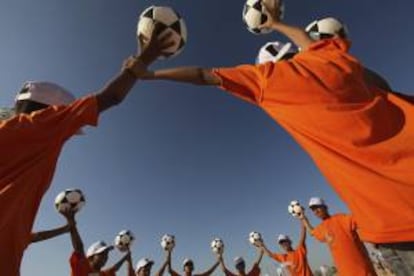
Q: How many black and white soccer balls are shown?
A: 9